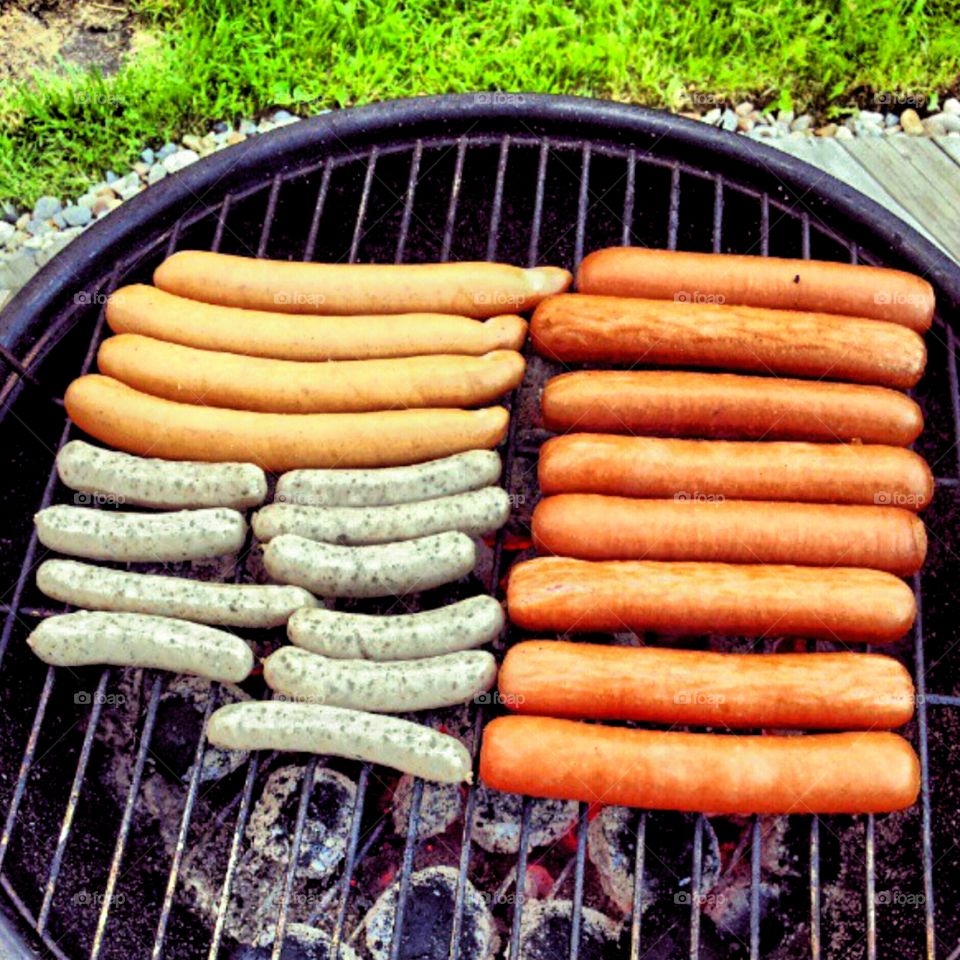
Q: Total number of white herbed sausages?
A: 10